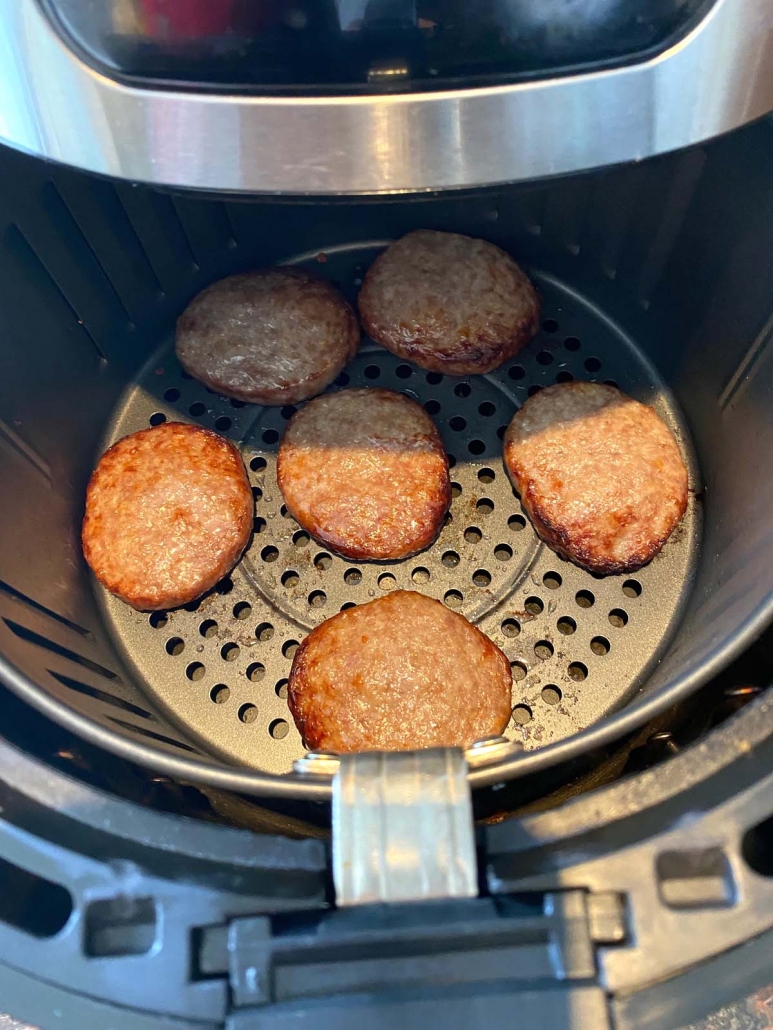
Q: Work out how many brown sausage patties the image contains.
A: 6